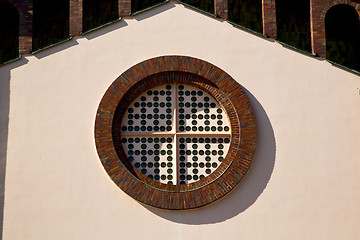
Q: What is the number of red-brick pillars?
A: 6